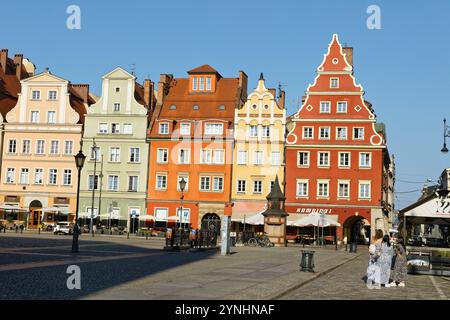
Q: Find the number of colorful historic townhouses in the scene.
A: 5